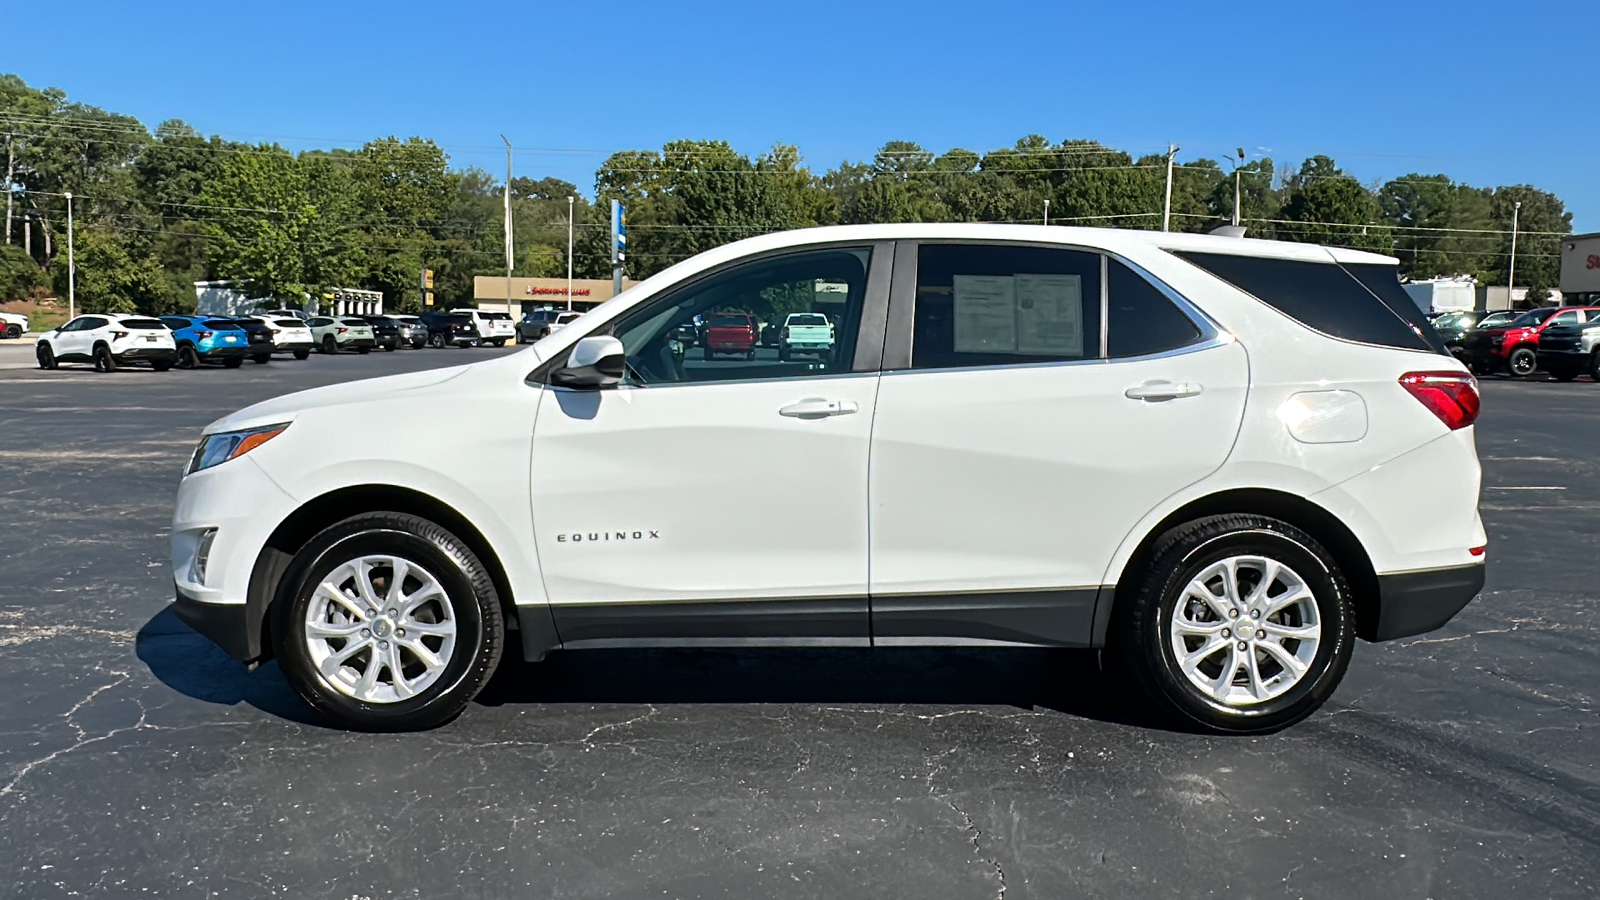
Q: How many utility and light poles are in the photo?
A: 7